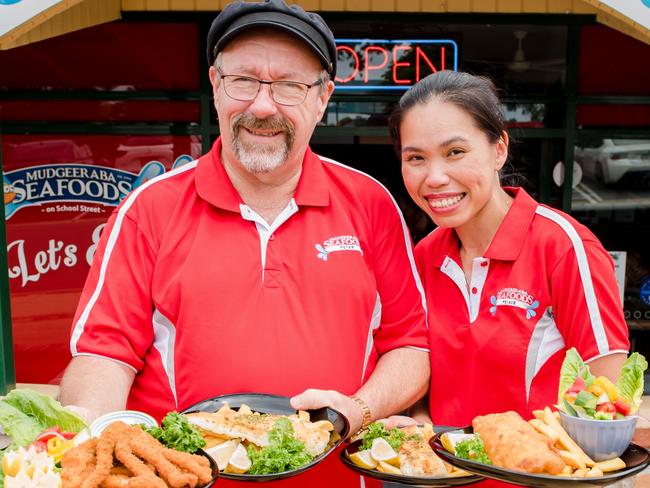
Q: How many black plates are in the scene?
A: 4